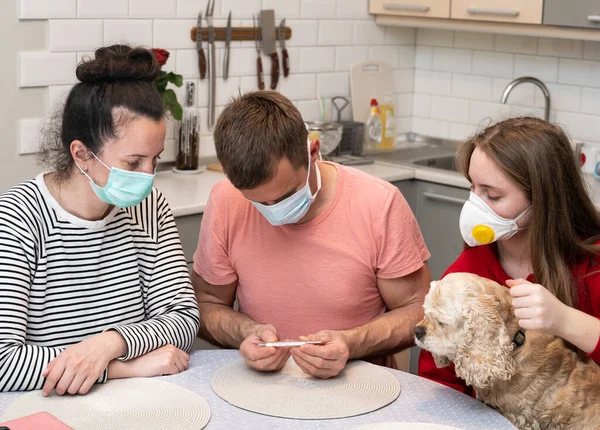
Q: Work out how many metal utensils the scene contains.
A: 6